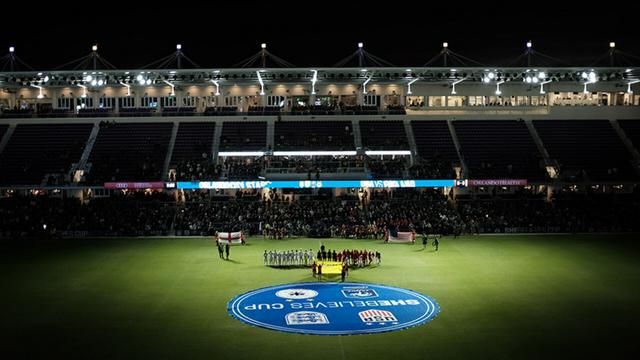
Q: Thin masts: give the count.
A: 8